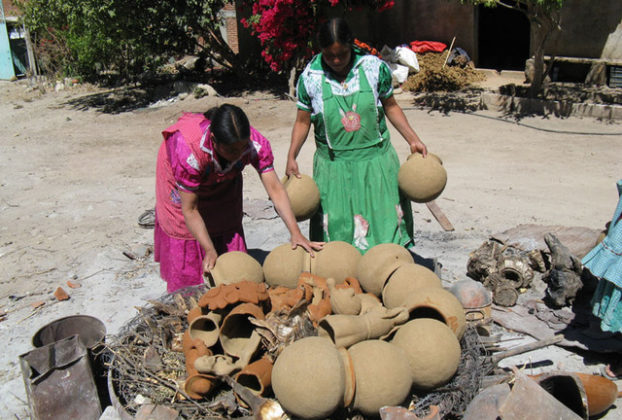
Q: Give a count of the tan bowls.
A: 11